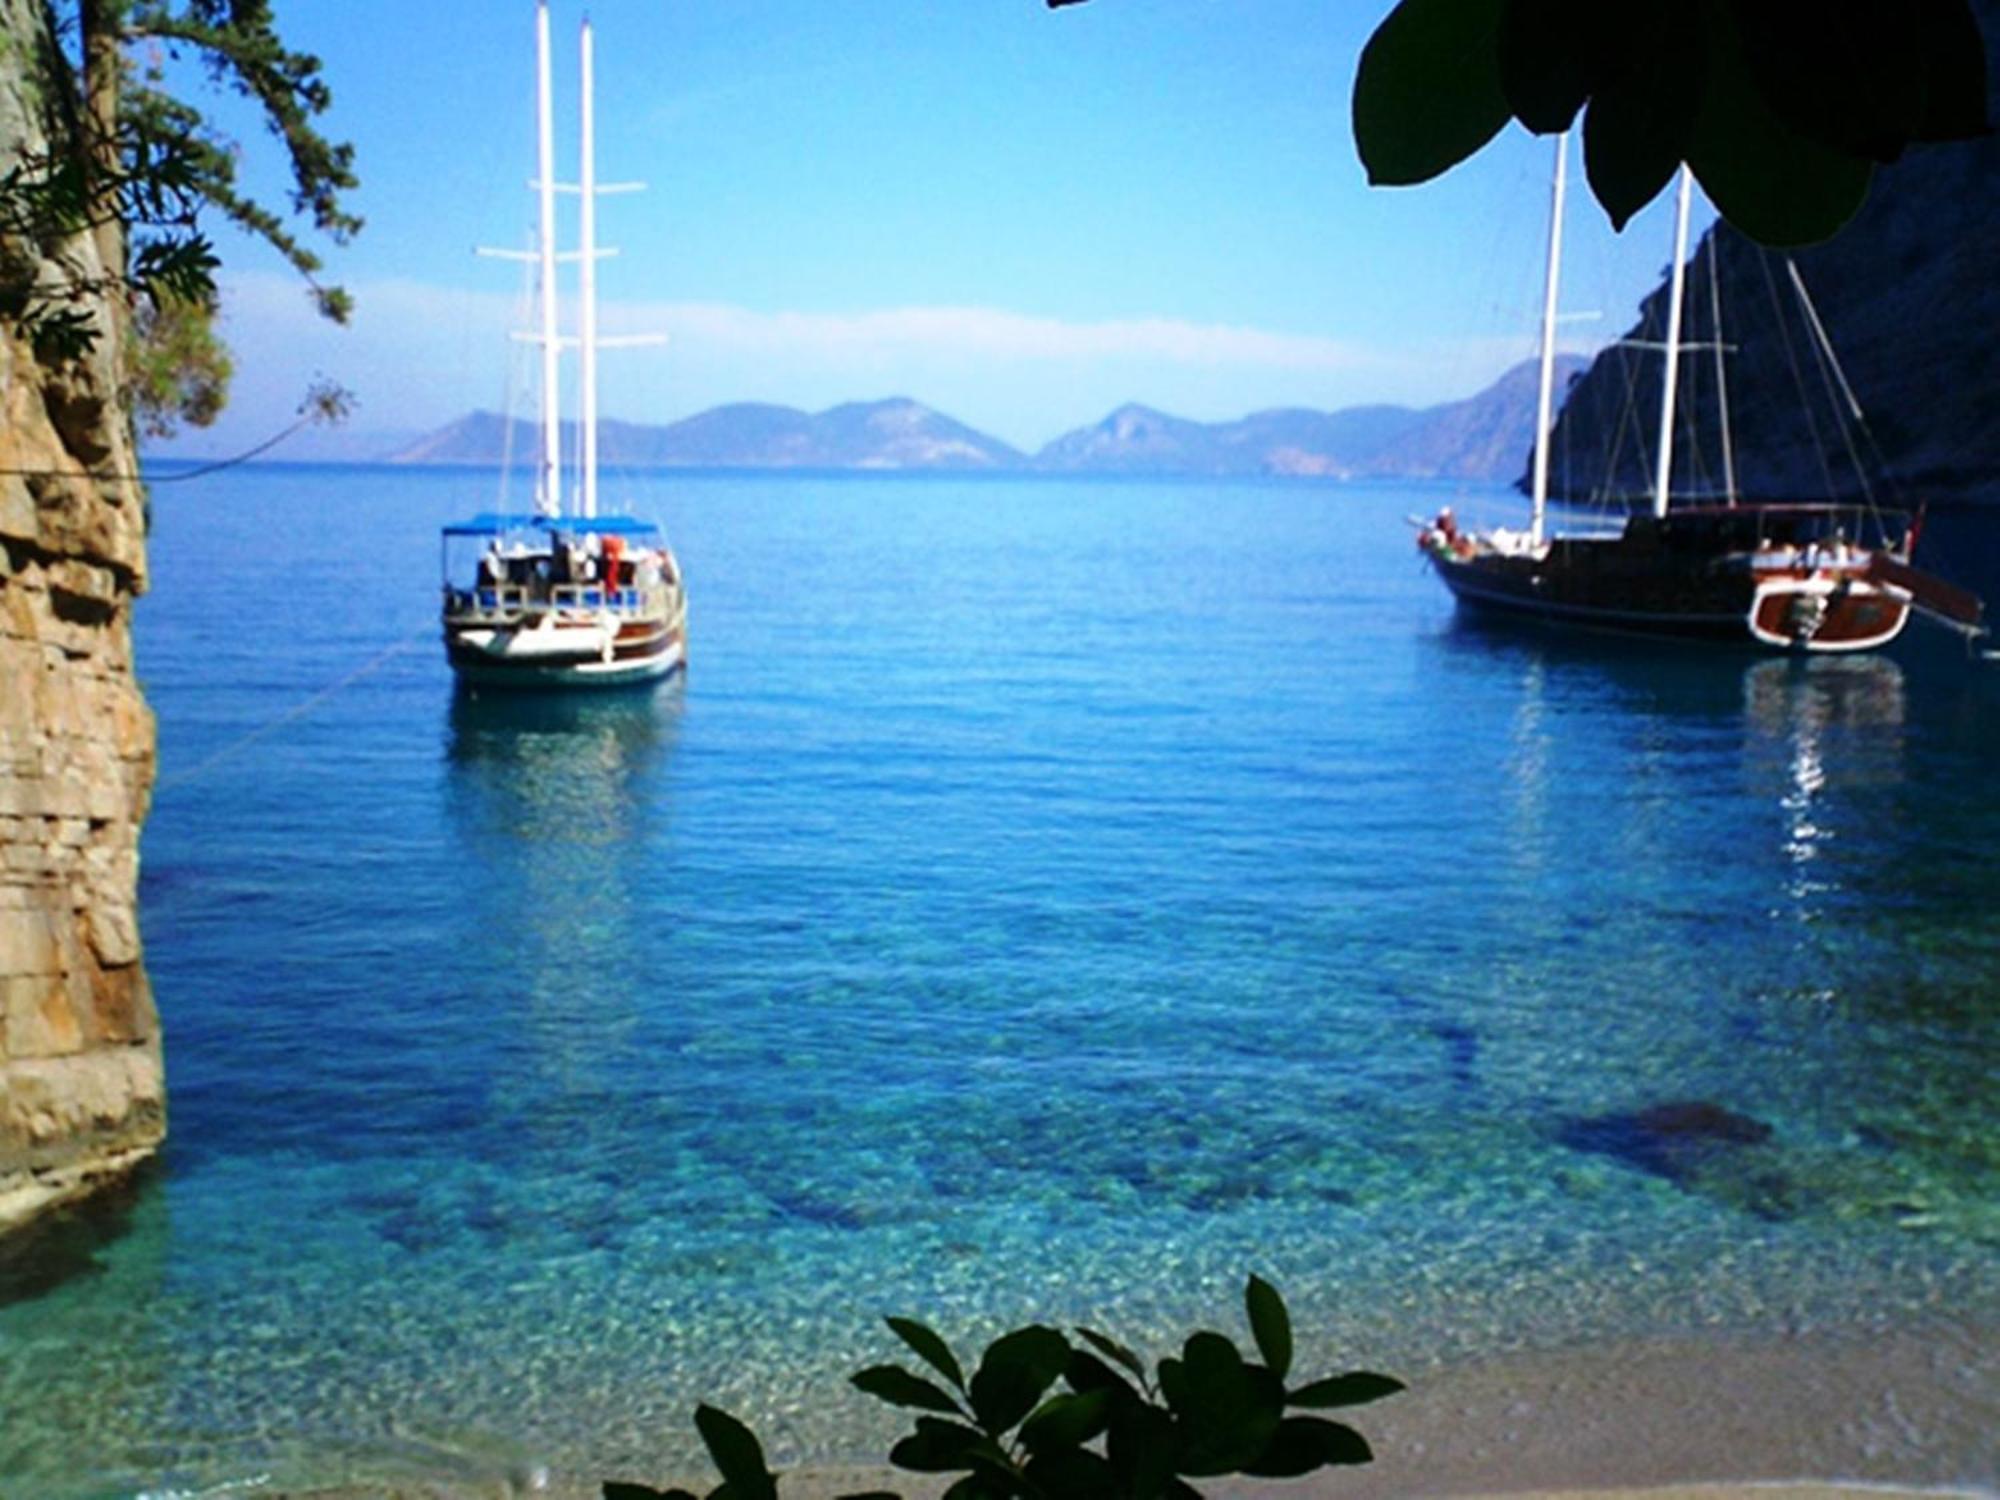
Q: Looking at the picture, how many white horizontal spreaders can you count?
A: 5